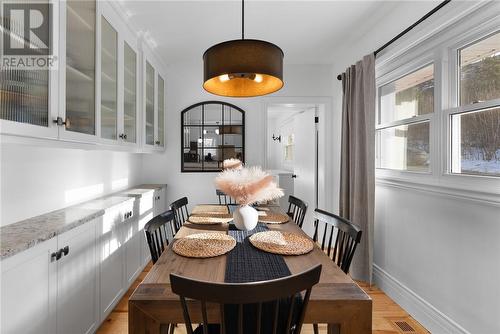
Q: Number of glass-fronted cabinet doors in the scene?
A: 6